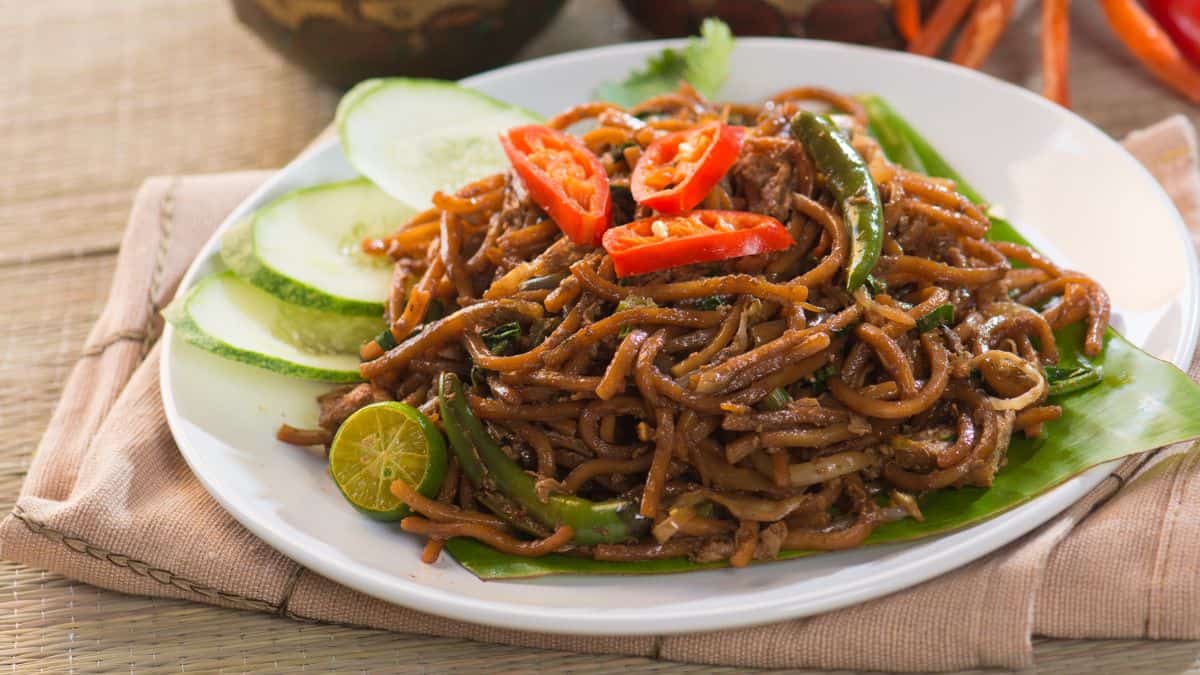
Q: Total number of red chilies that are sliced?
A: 3